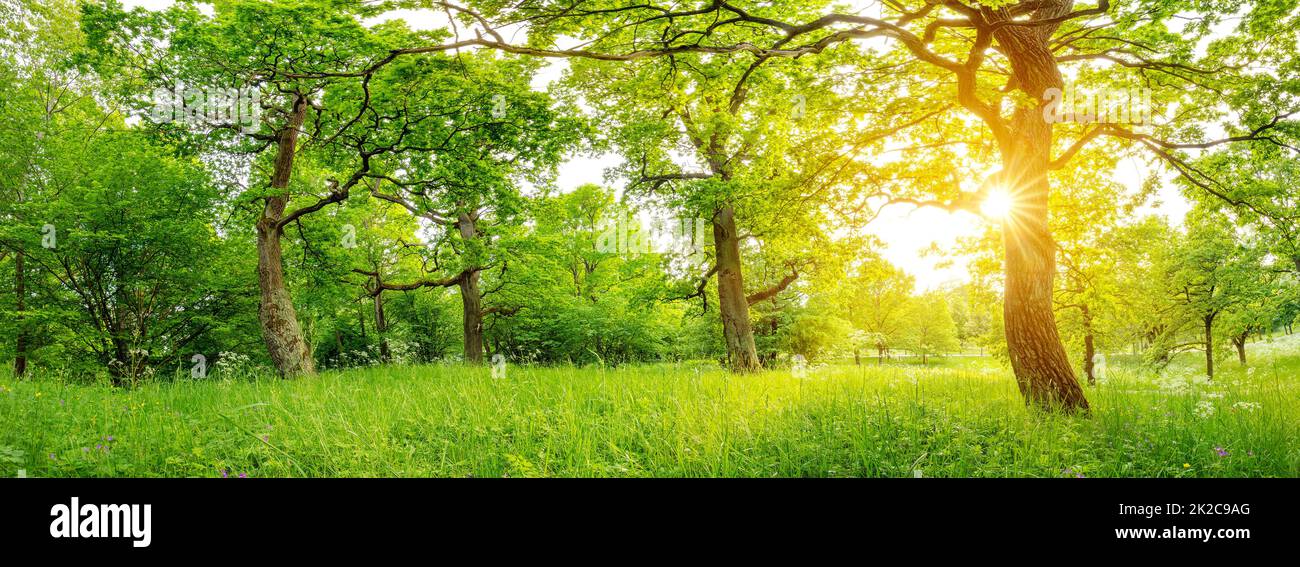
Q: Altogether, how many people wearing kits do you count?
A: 0